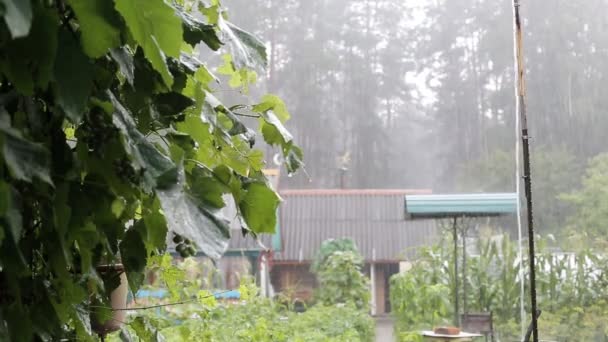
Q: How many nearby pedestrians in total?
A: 0